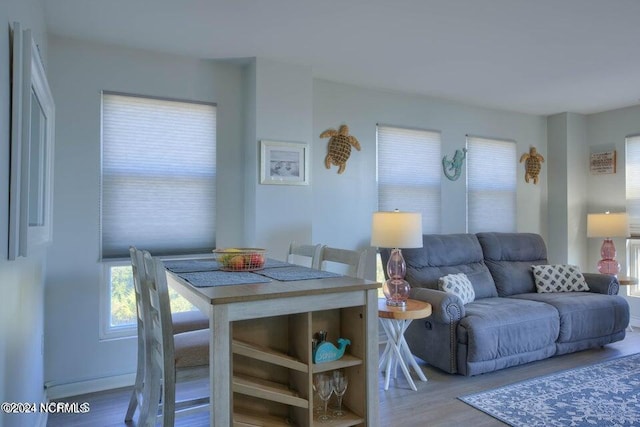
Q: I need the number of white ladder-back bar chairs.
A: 4